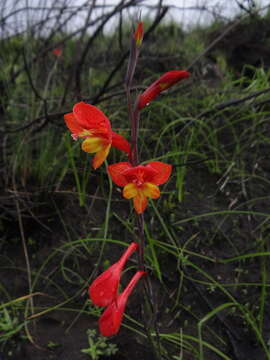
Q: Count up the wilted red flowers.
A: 2